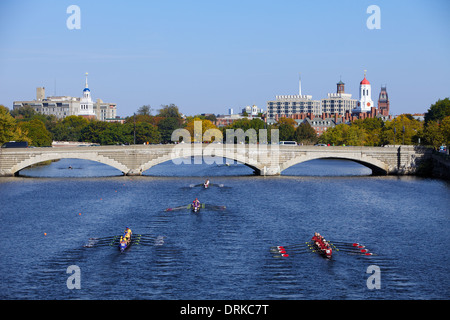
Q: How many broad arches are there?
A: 3